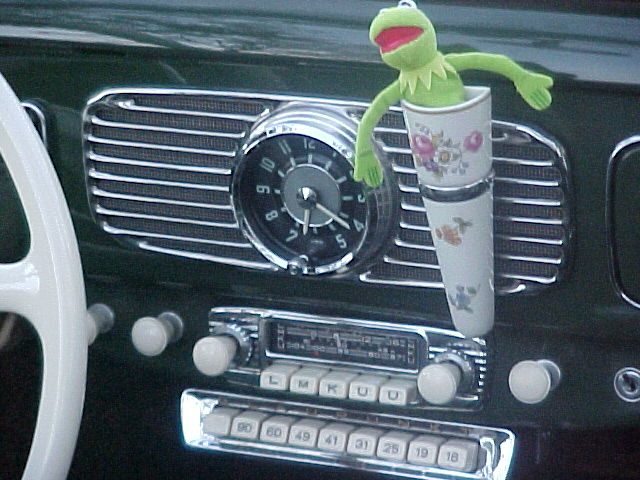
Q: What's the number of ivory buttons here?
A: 14